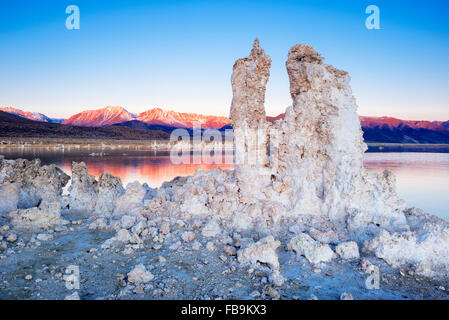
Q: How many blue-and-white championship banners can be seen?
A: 0